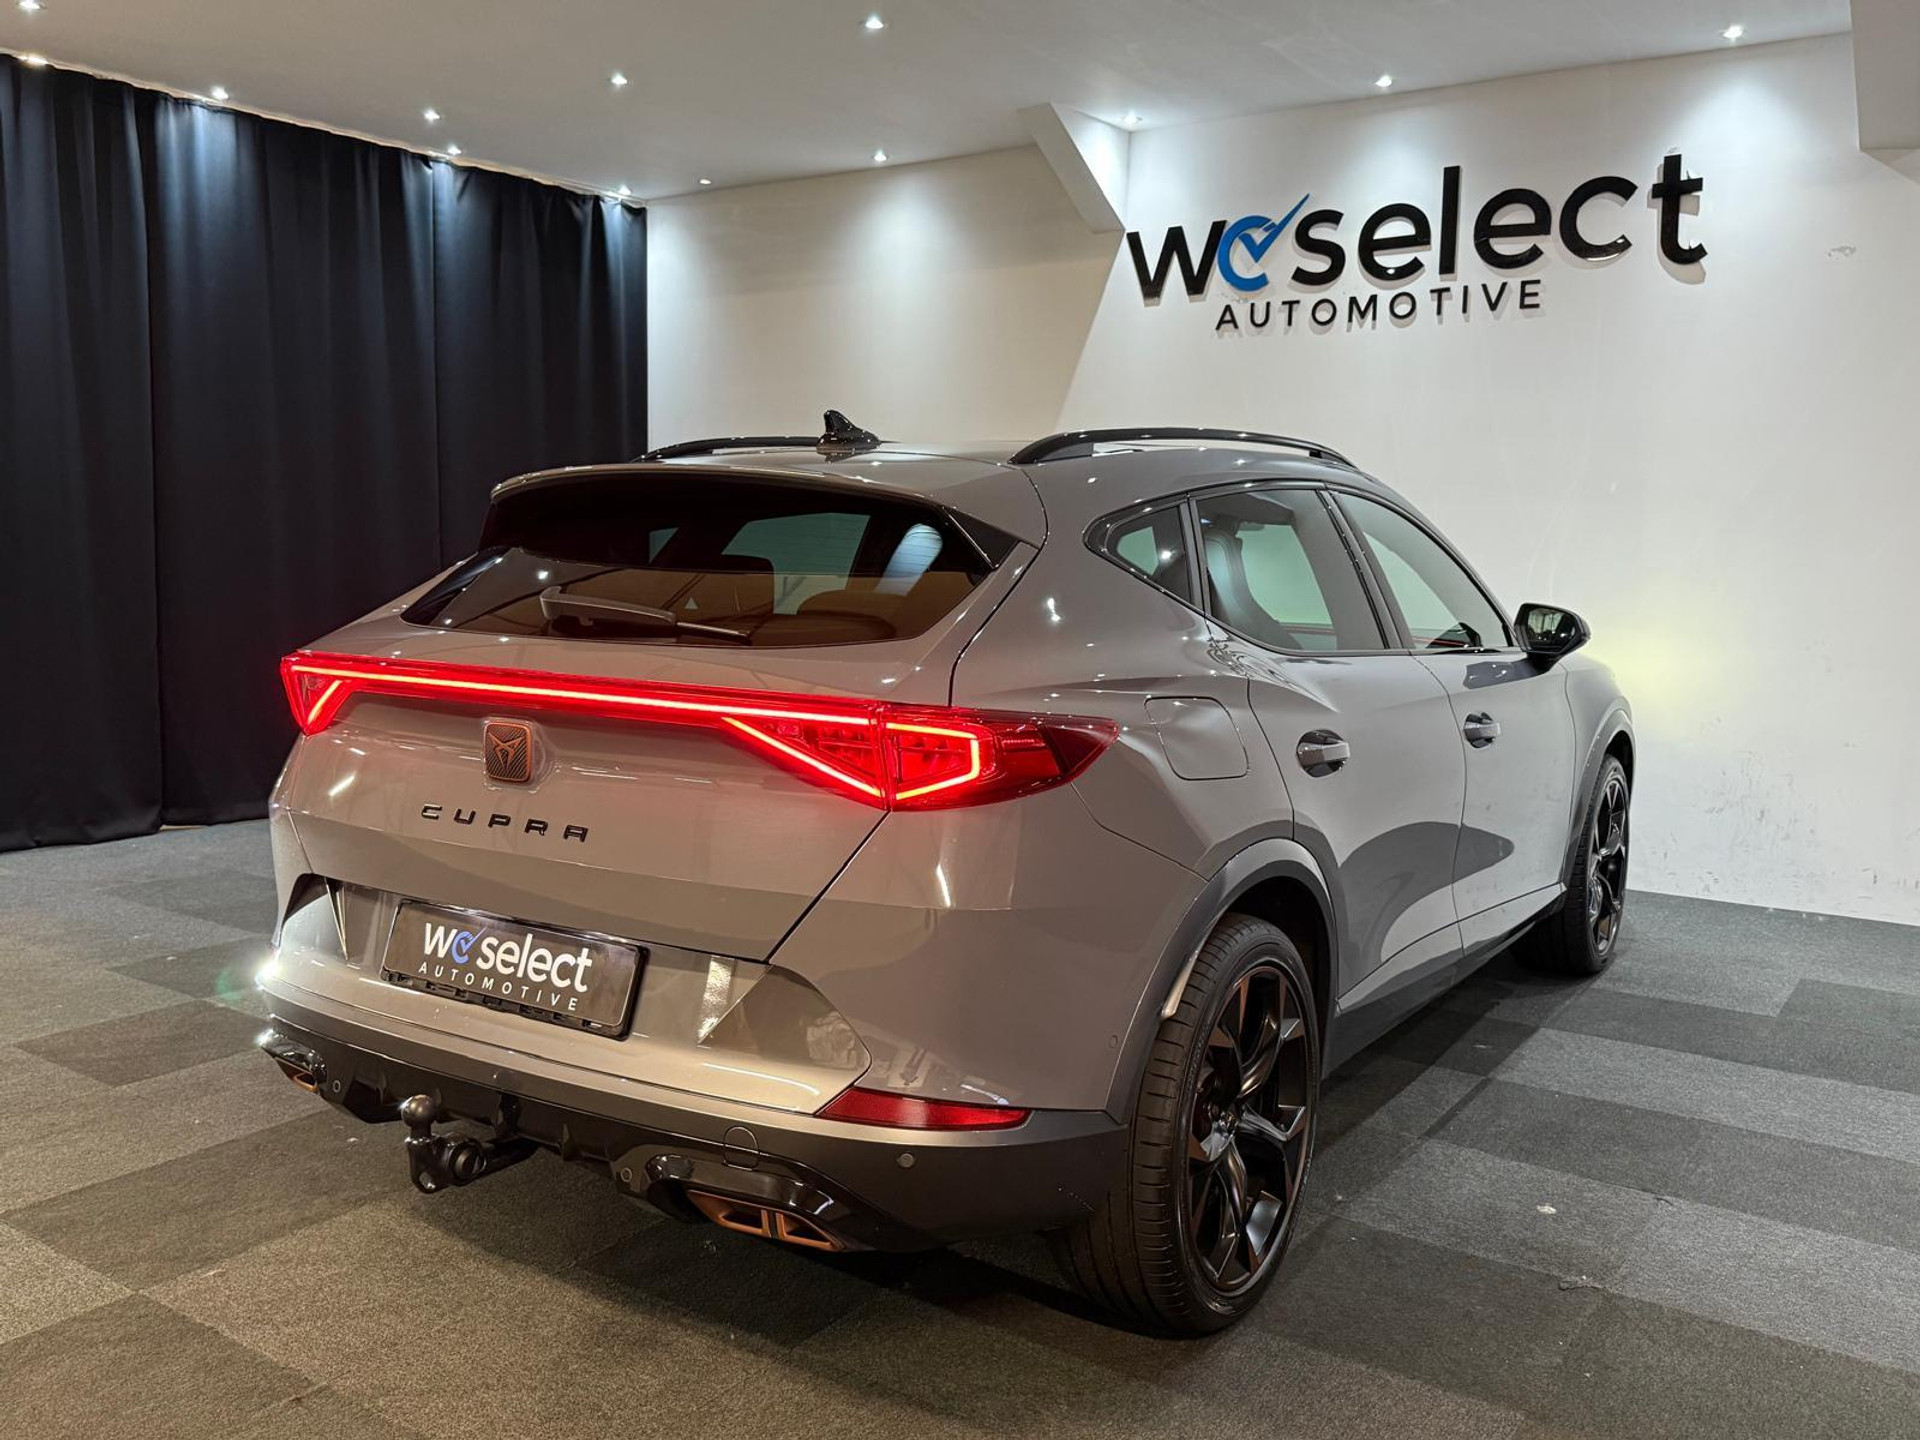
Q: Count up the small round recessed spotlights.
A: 13